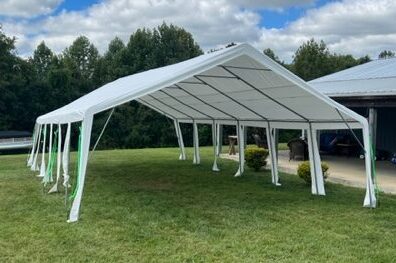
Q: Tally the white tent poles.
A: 14